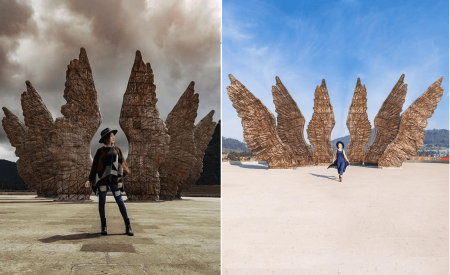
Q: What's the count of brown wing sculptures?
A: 12